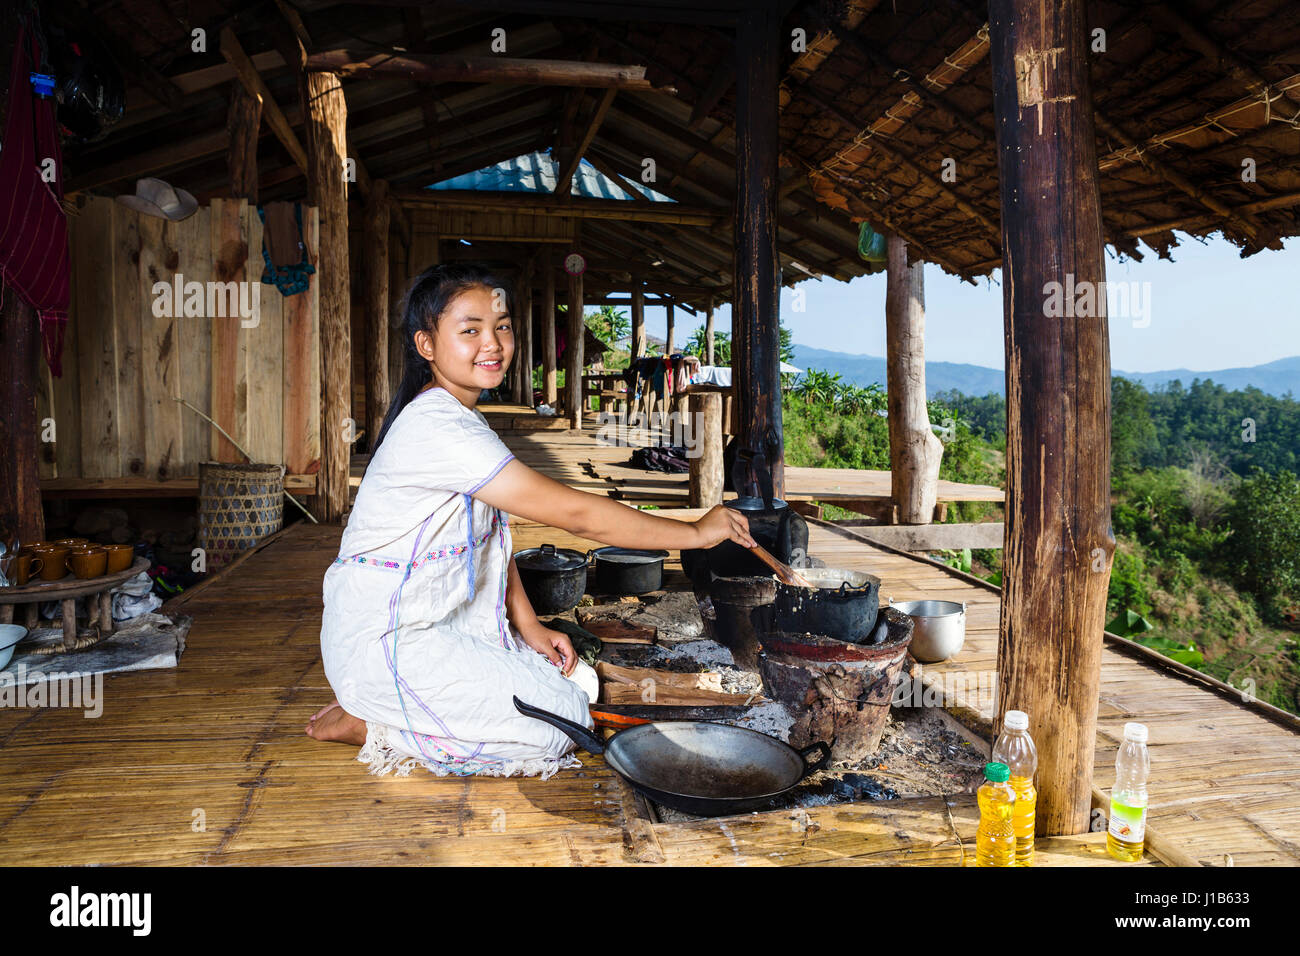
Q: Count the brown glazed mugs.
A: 7